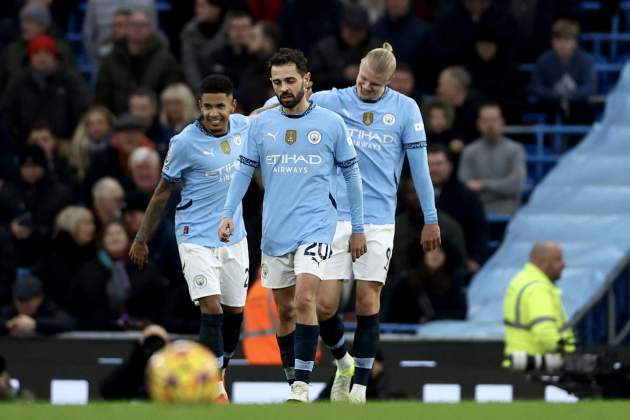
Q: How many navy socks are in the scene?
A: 6